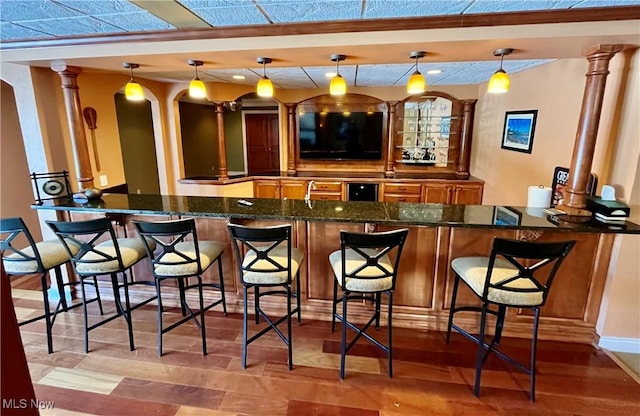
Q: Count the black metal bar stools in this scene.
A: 6